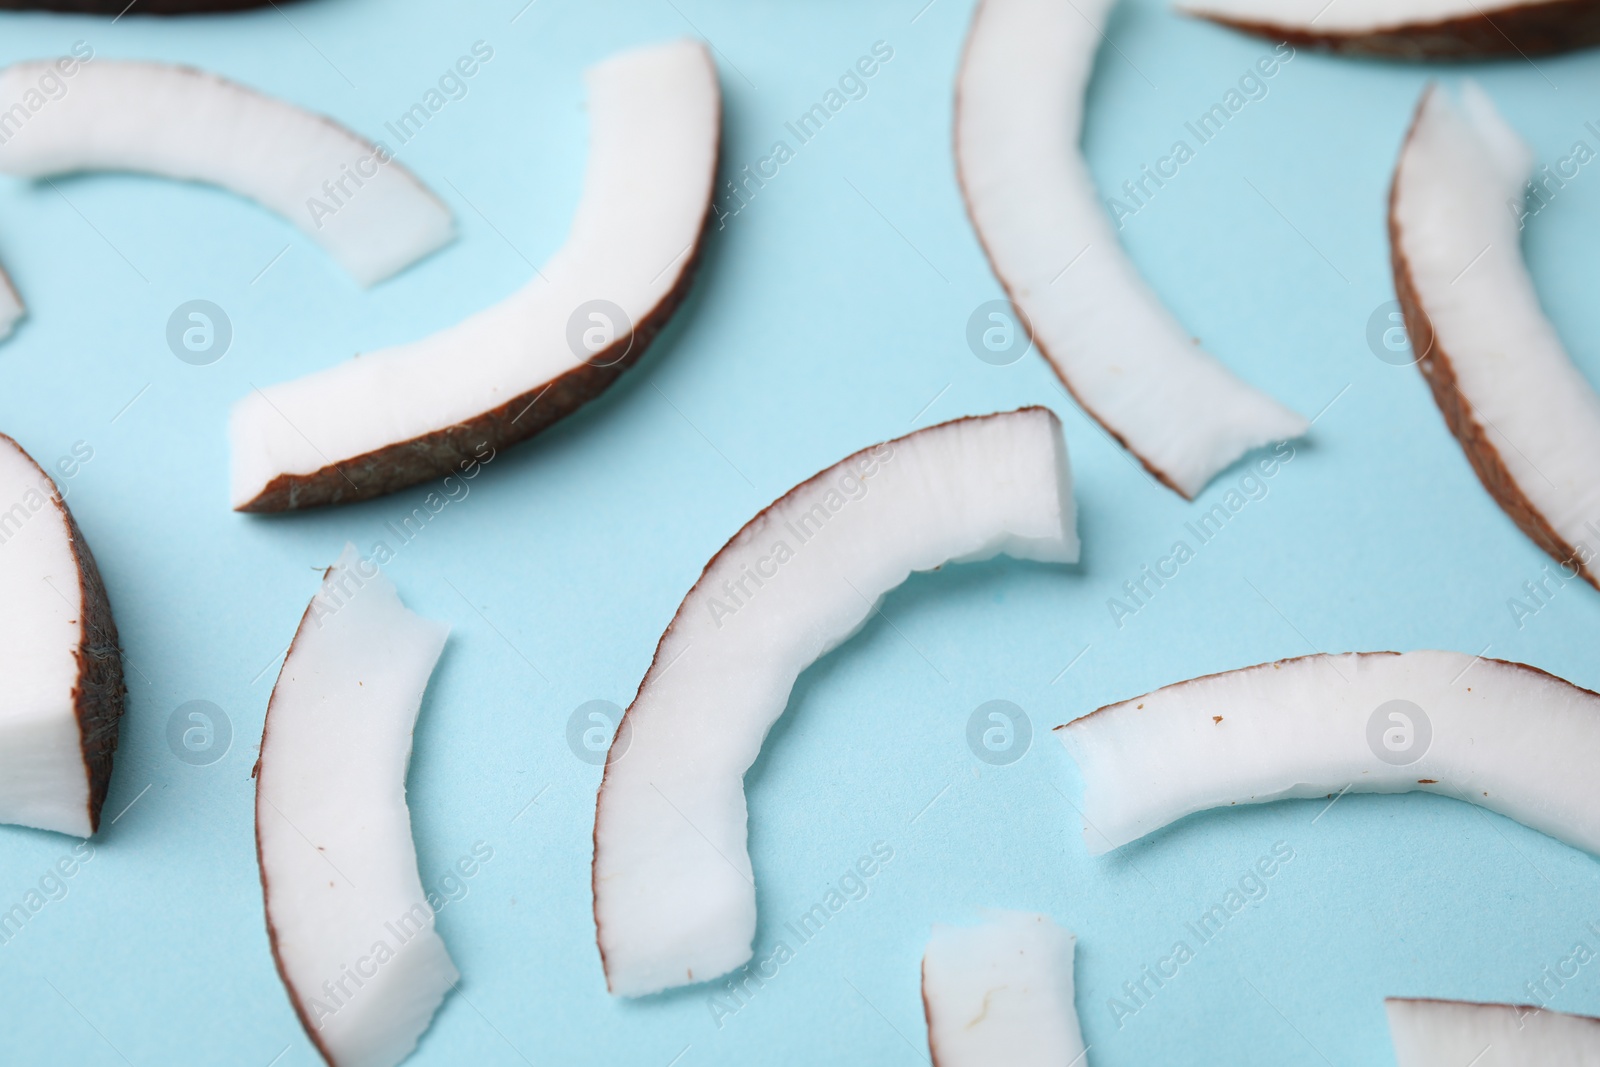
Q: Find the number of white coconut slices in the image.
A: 12